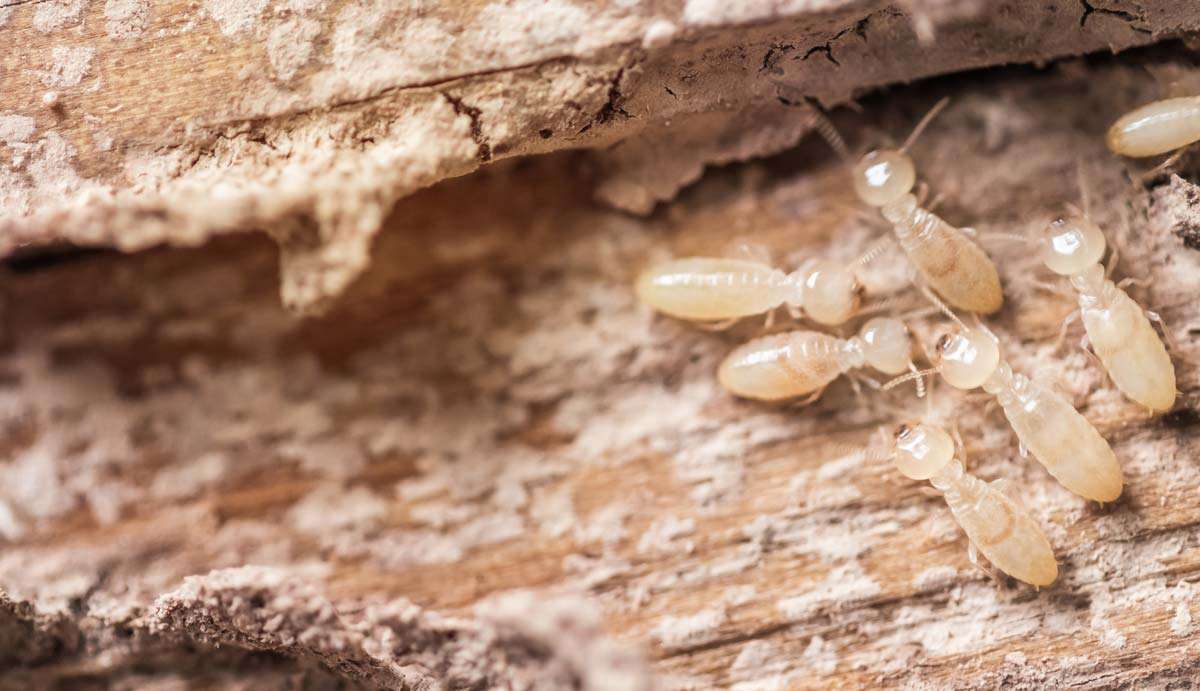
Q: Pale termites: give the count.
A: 7